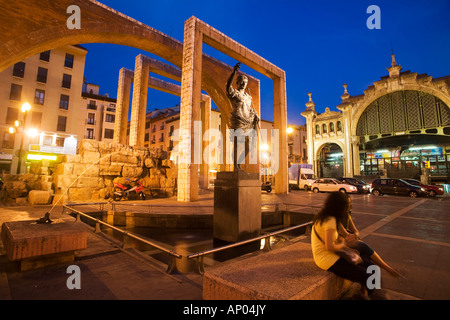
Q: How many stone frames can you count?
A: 3